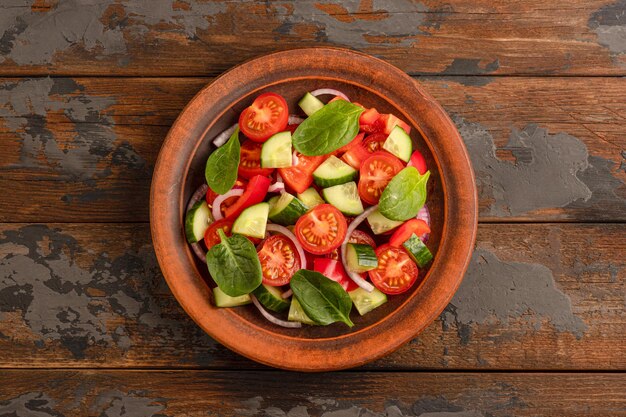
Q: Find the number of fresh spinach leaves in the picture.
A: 5